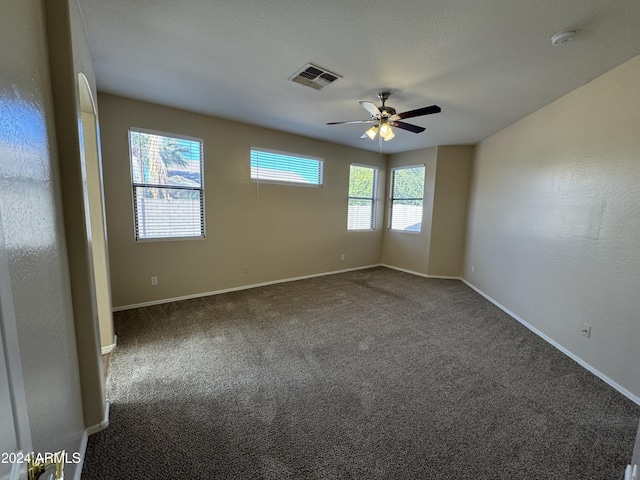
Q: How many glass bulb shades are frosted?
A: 3